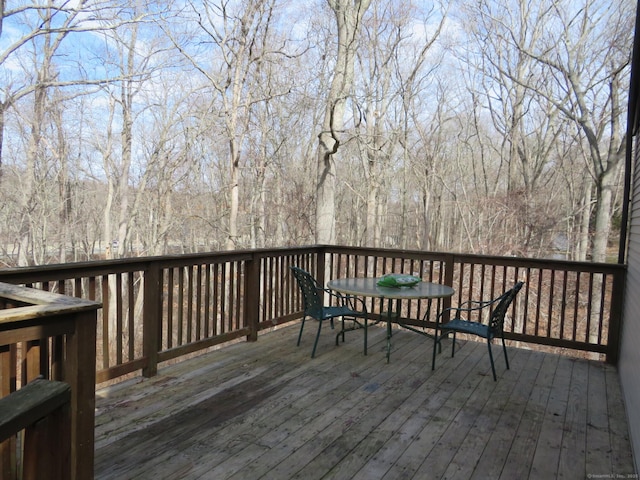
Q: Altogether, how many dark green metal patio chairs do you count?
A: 2